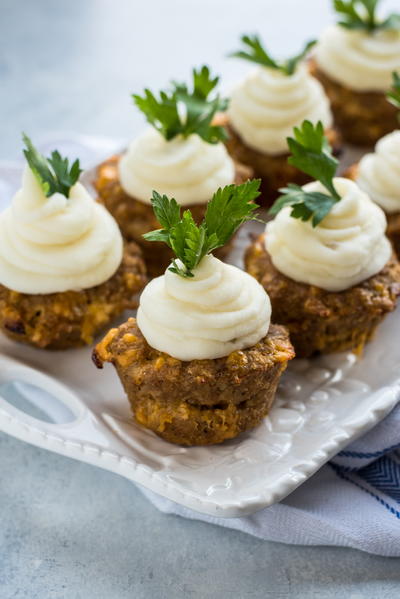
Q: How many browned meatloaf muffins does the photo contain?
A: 7